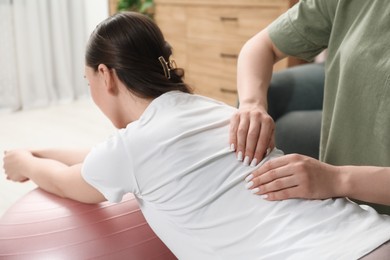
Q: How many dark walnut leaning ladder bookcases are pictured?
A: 0